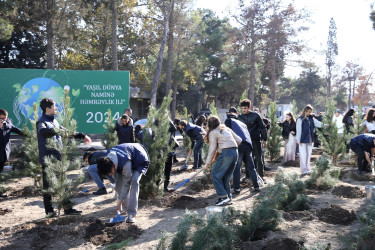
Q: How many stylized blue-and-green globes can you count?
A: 1